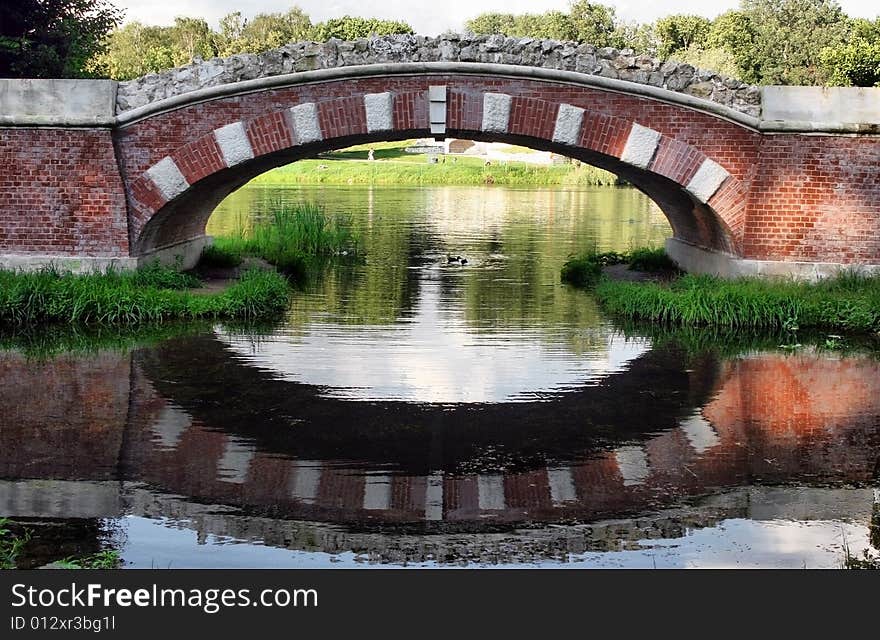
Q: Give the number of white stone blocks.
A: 9